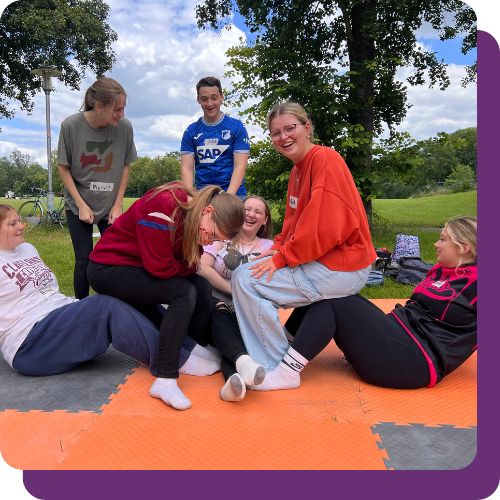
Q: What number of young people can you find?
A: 7